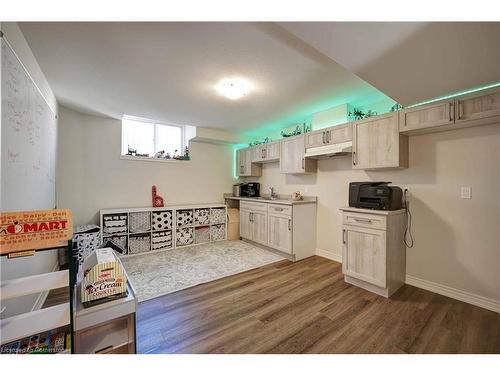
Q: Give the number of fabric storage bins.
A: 12